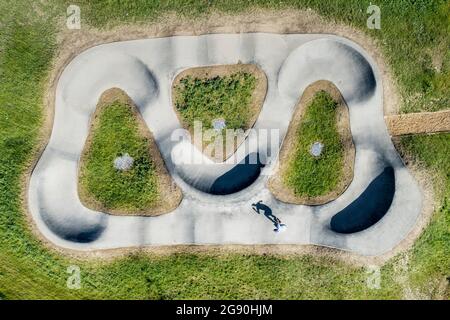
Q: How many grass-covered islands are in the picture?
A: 3